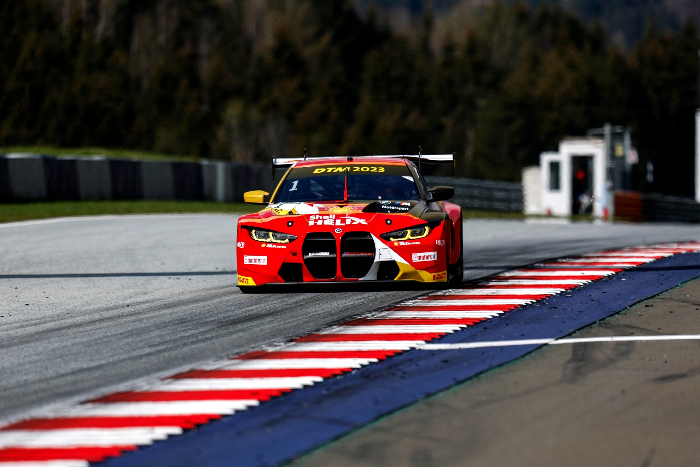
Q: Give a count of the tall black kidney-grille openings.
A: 2